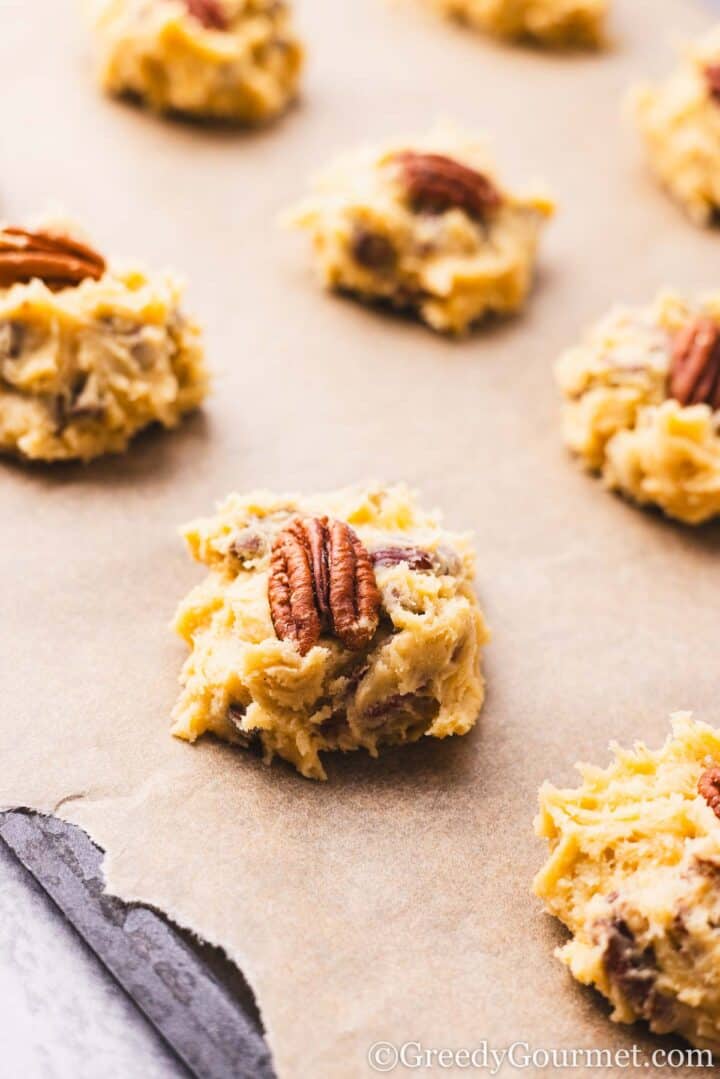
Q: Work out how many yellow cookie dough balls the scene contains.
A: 8